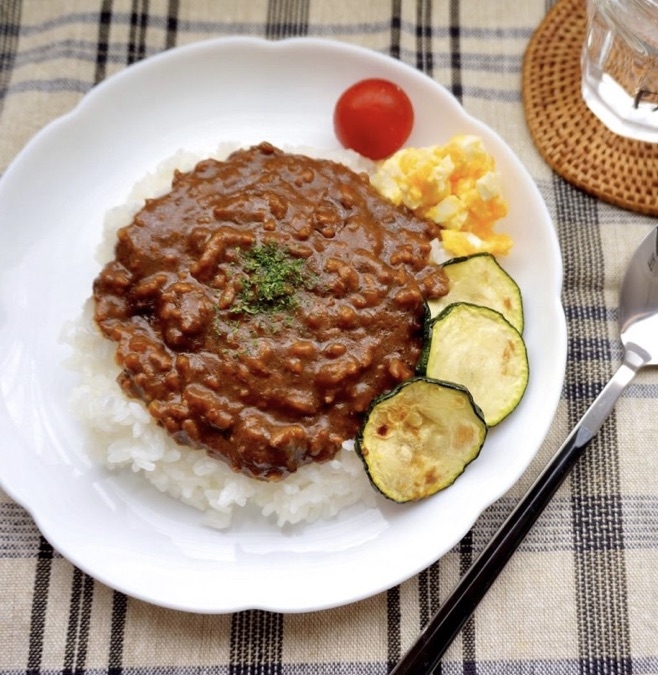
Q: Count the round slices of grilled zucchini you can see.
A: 3